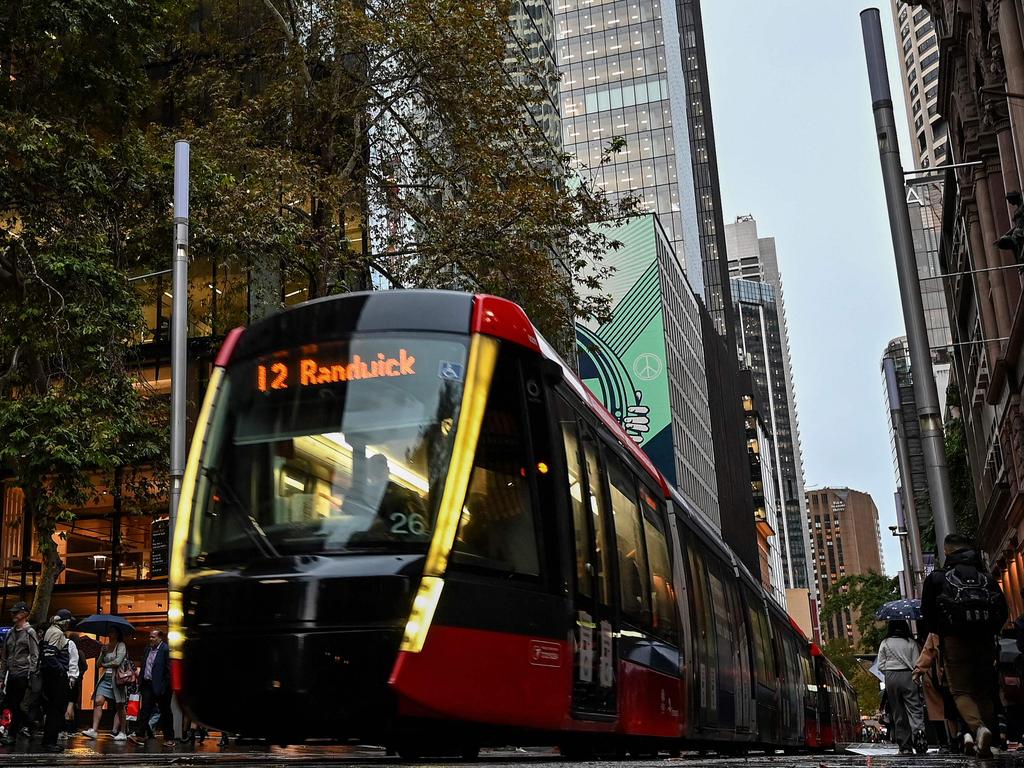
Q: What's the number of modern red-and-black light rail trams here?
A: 1